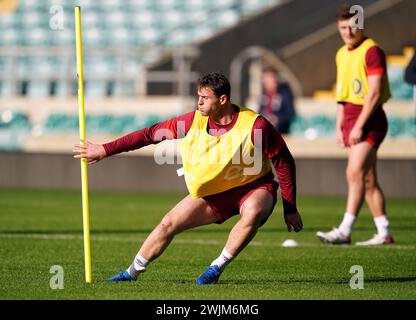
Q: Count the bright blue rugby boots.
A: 2